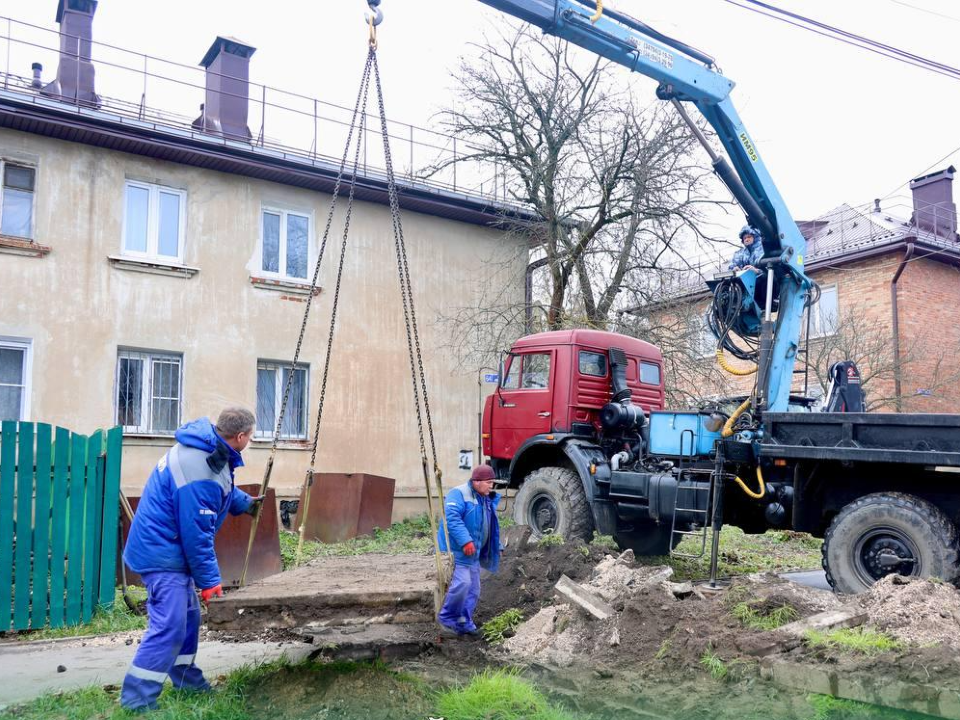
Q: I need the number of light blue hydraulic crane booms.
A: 1